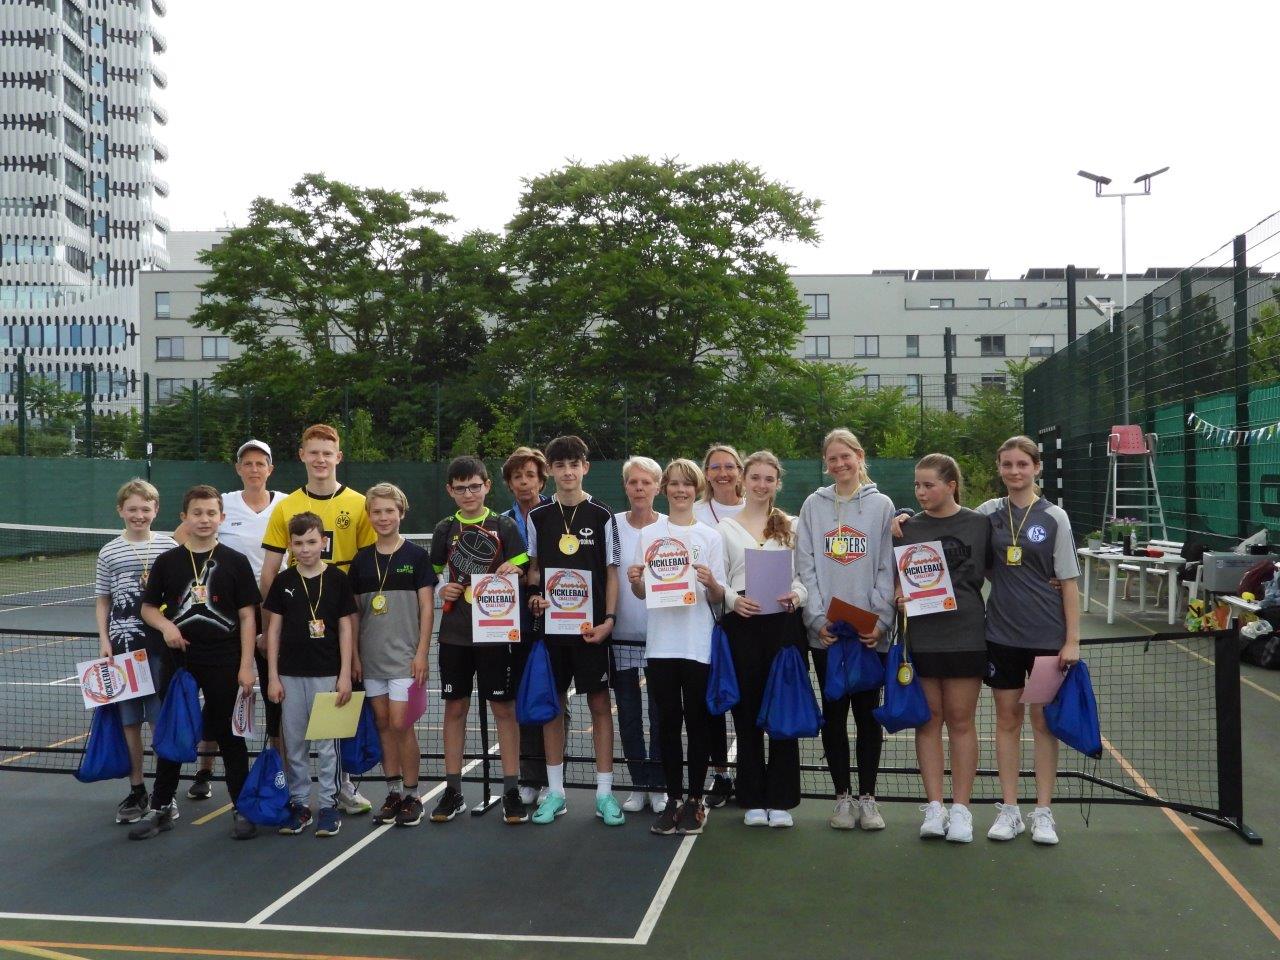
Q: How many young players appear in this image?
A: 12